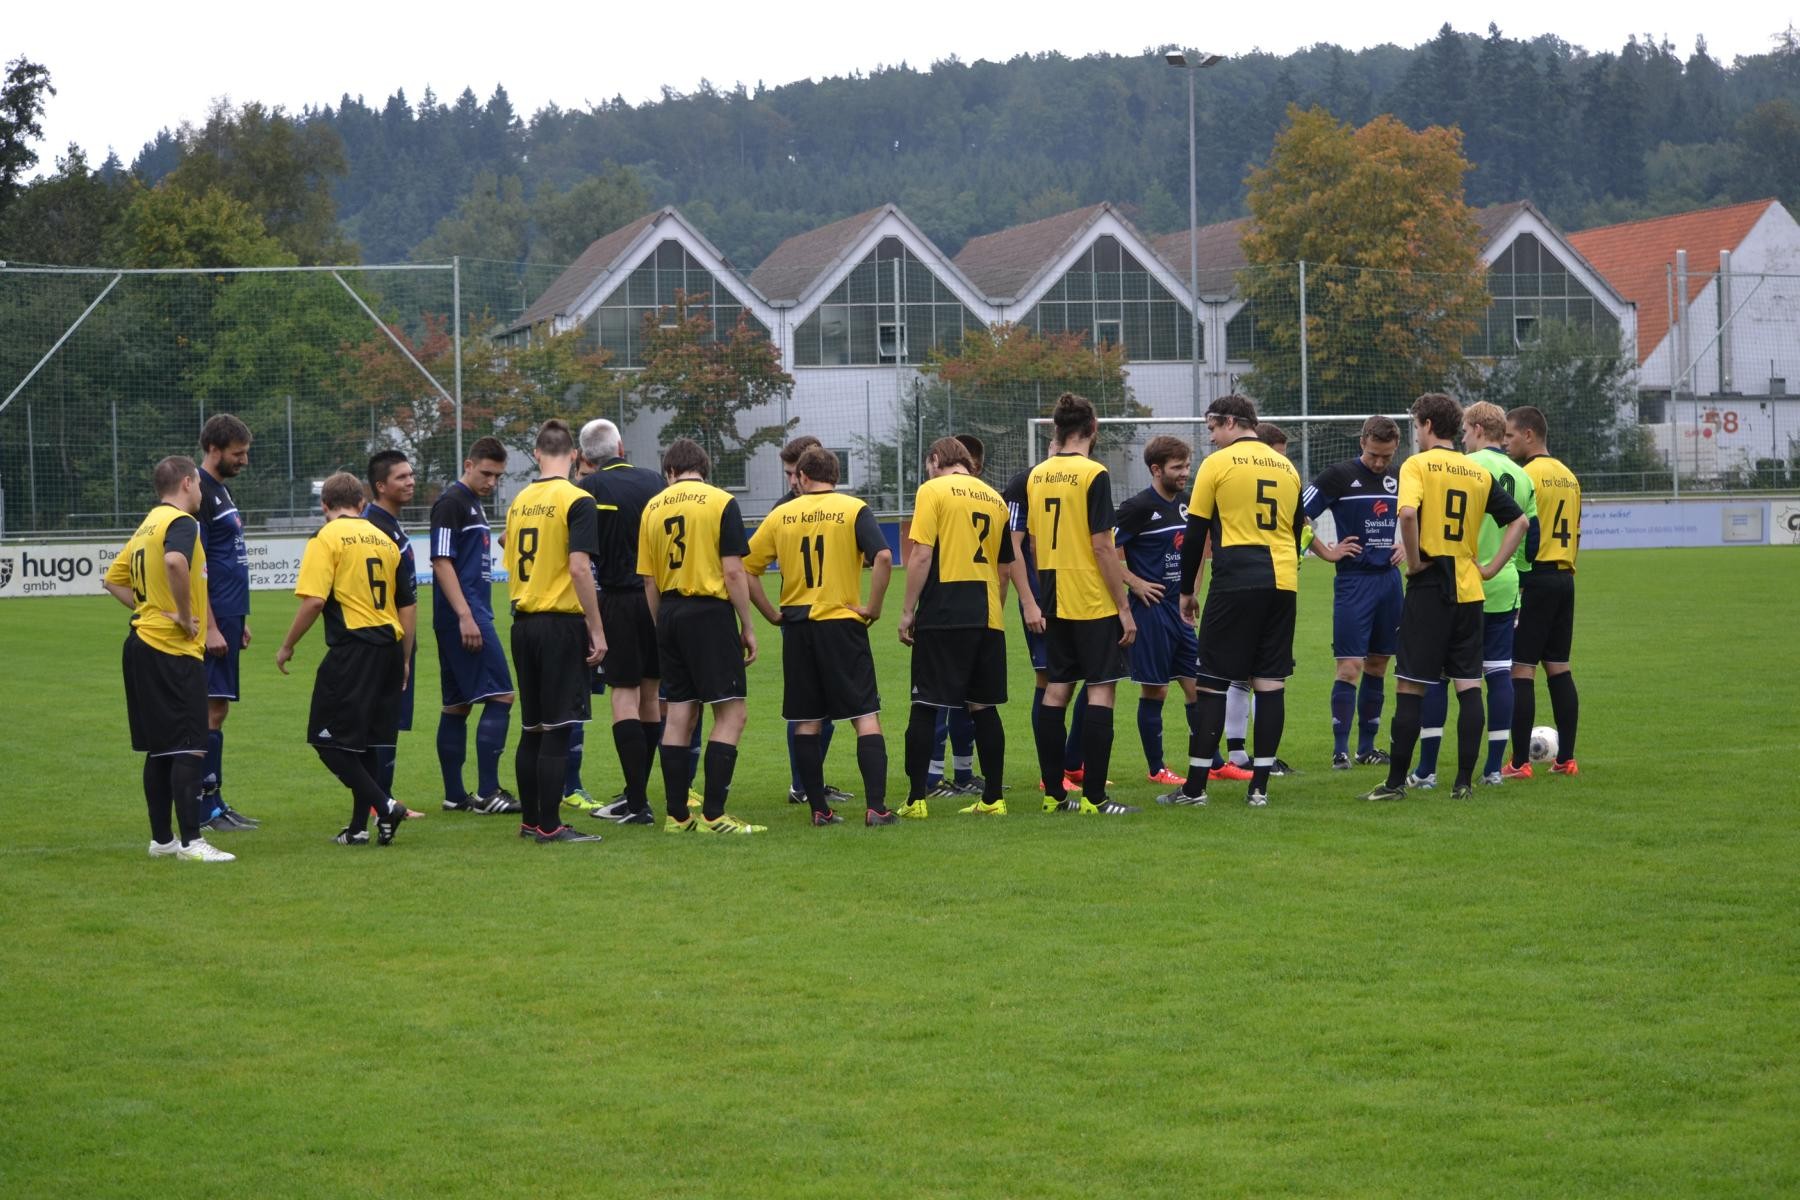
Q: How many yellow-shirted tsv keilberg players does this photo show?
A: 10